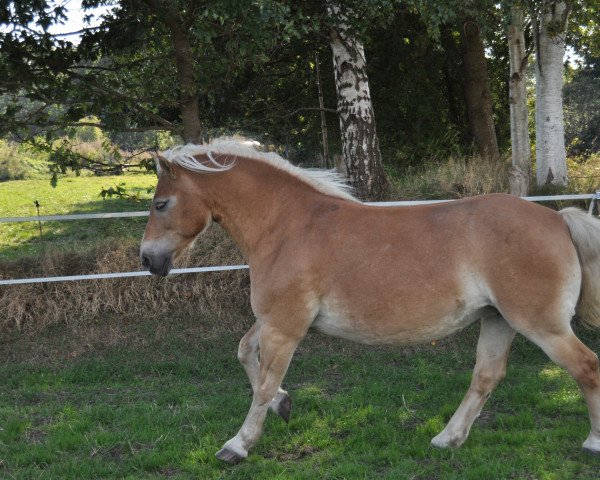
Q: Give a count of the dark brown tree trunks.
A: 2